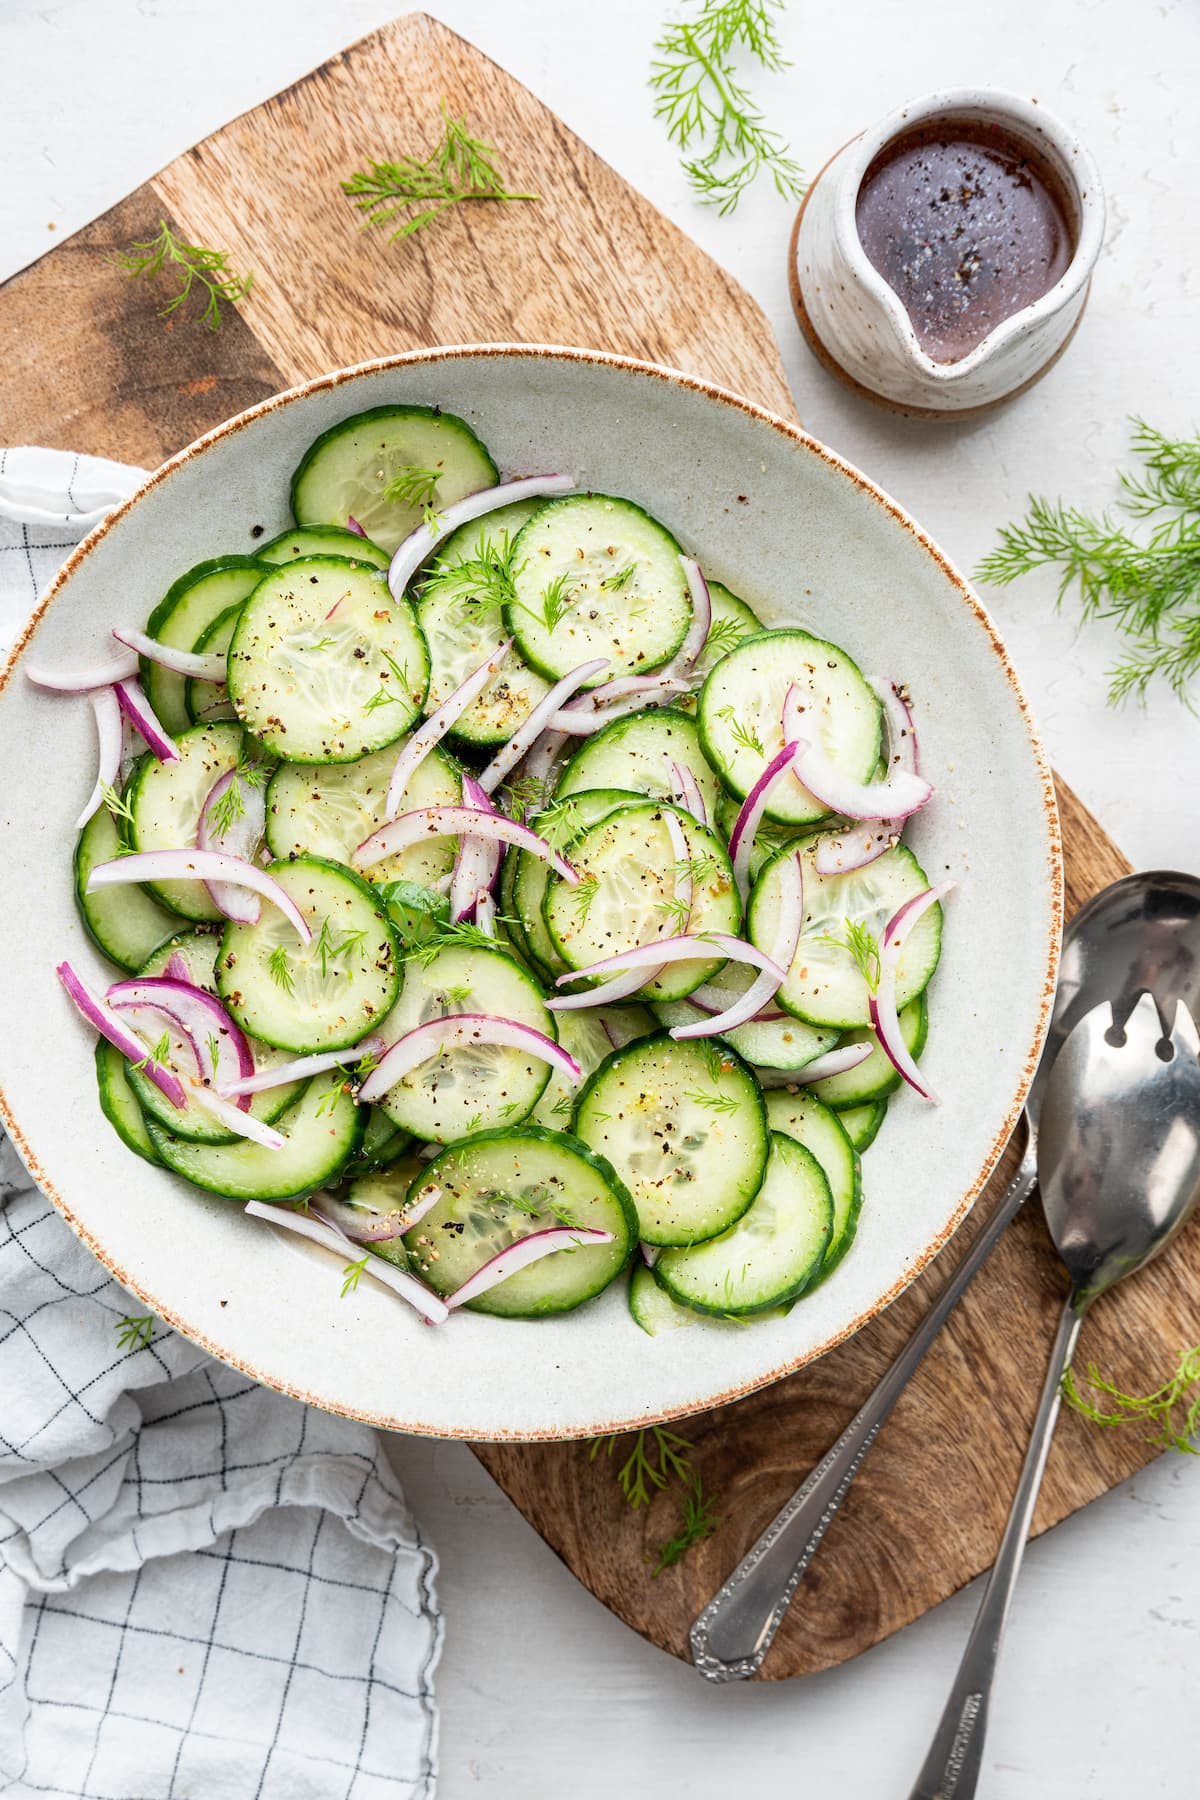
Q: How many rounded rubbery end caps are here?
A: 0